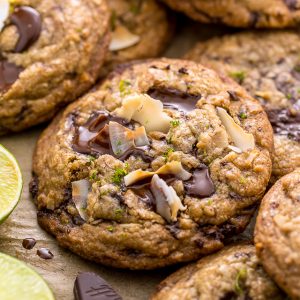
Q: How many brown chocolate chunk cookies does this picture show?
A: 7